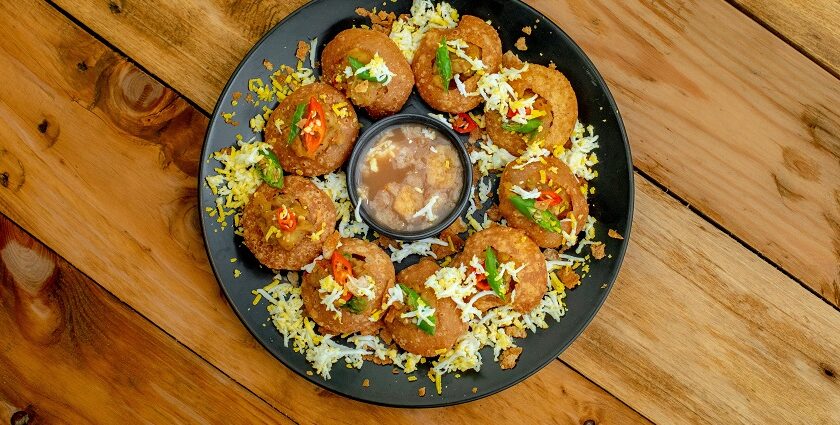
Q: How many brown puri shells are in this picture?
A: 9